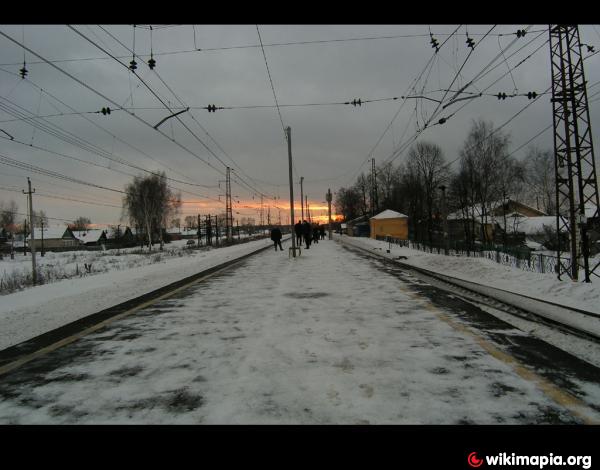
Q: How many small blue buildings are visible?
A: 1